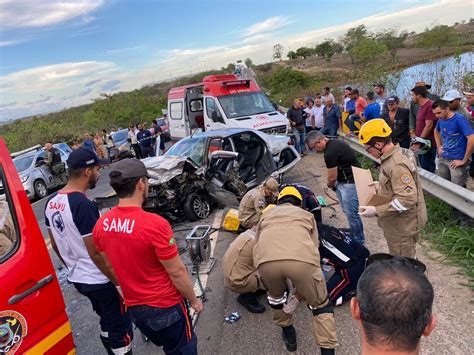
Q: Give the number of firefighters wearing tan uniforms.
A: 4